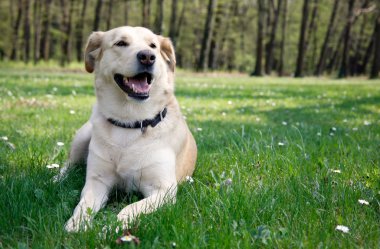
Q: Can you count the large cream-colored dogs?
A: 1